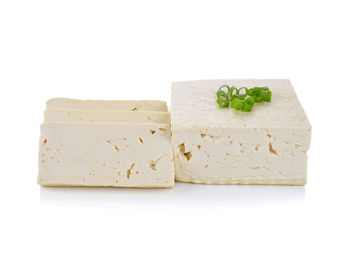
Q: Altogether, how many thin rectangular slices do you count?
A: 3